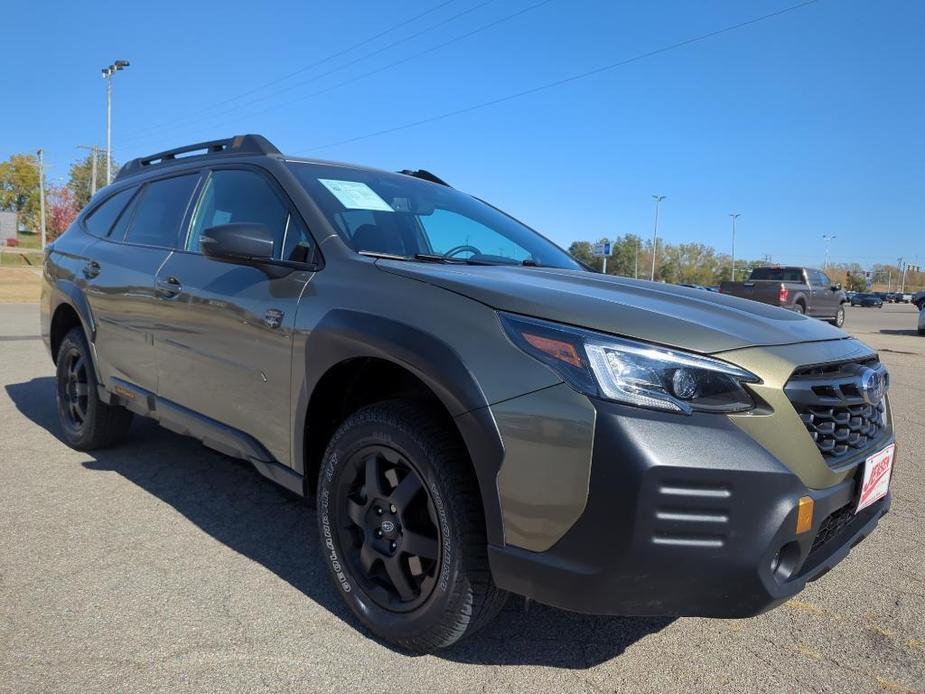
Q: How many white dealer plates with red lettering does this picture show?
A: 1